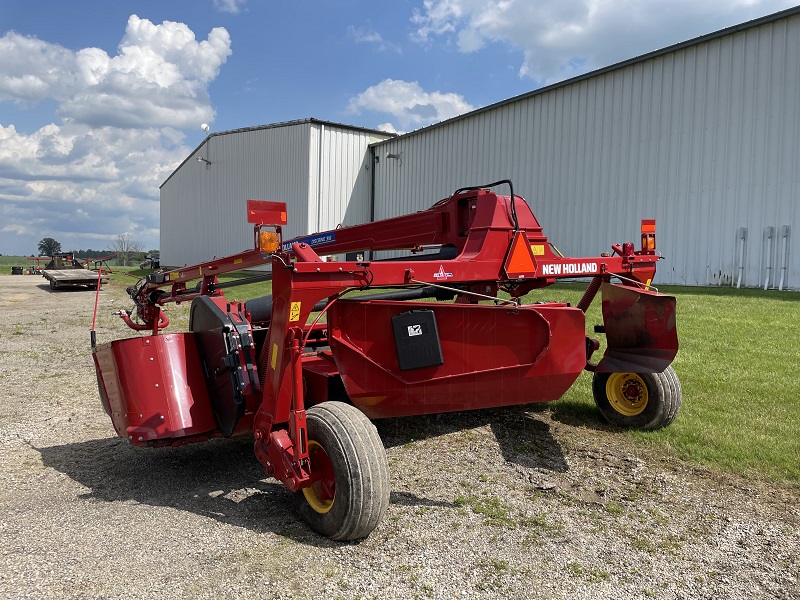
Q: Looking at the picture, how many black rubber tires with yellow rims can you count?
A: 2